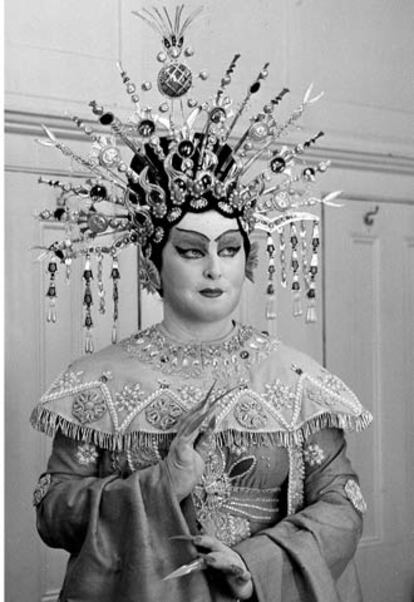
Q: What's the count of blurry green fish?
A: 0